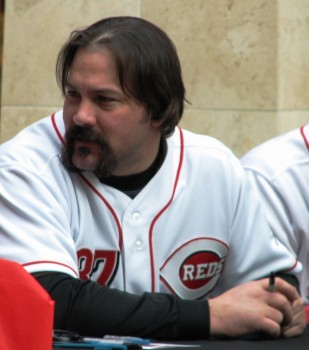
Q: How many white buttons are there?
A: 2